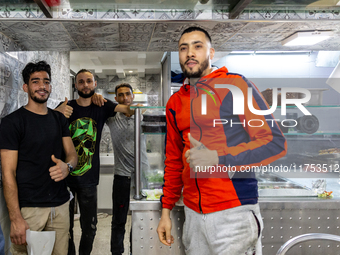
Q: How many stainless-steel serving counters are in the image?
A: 1